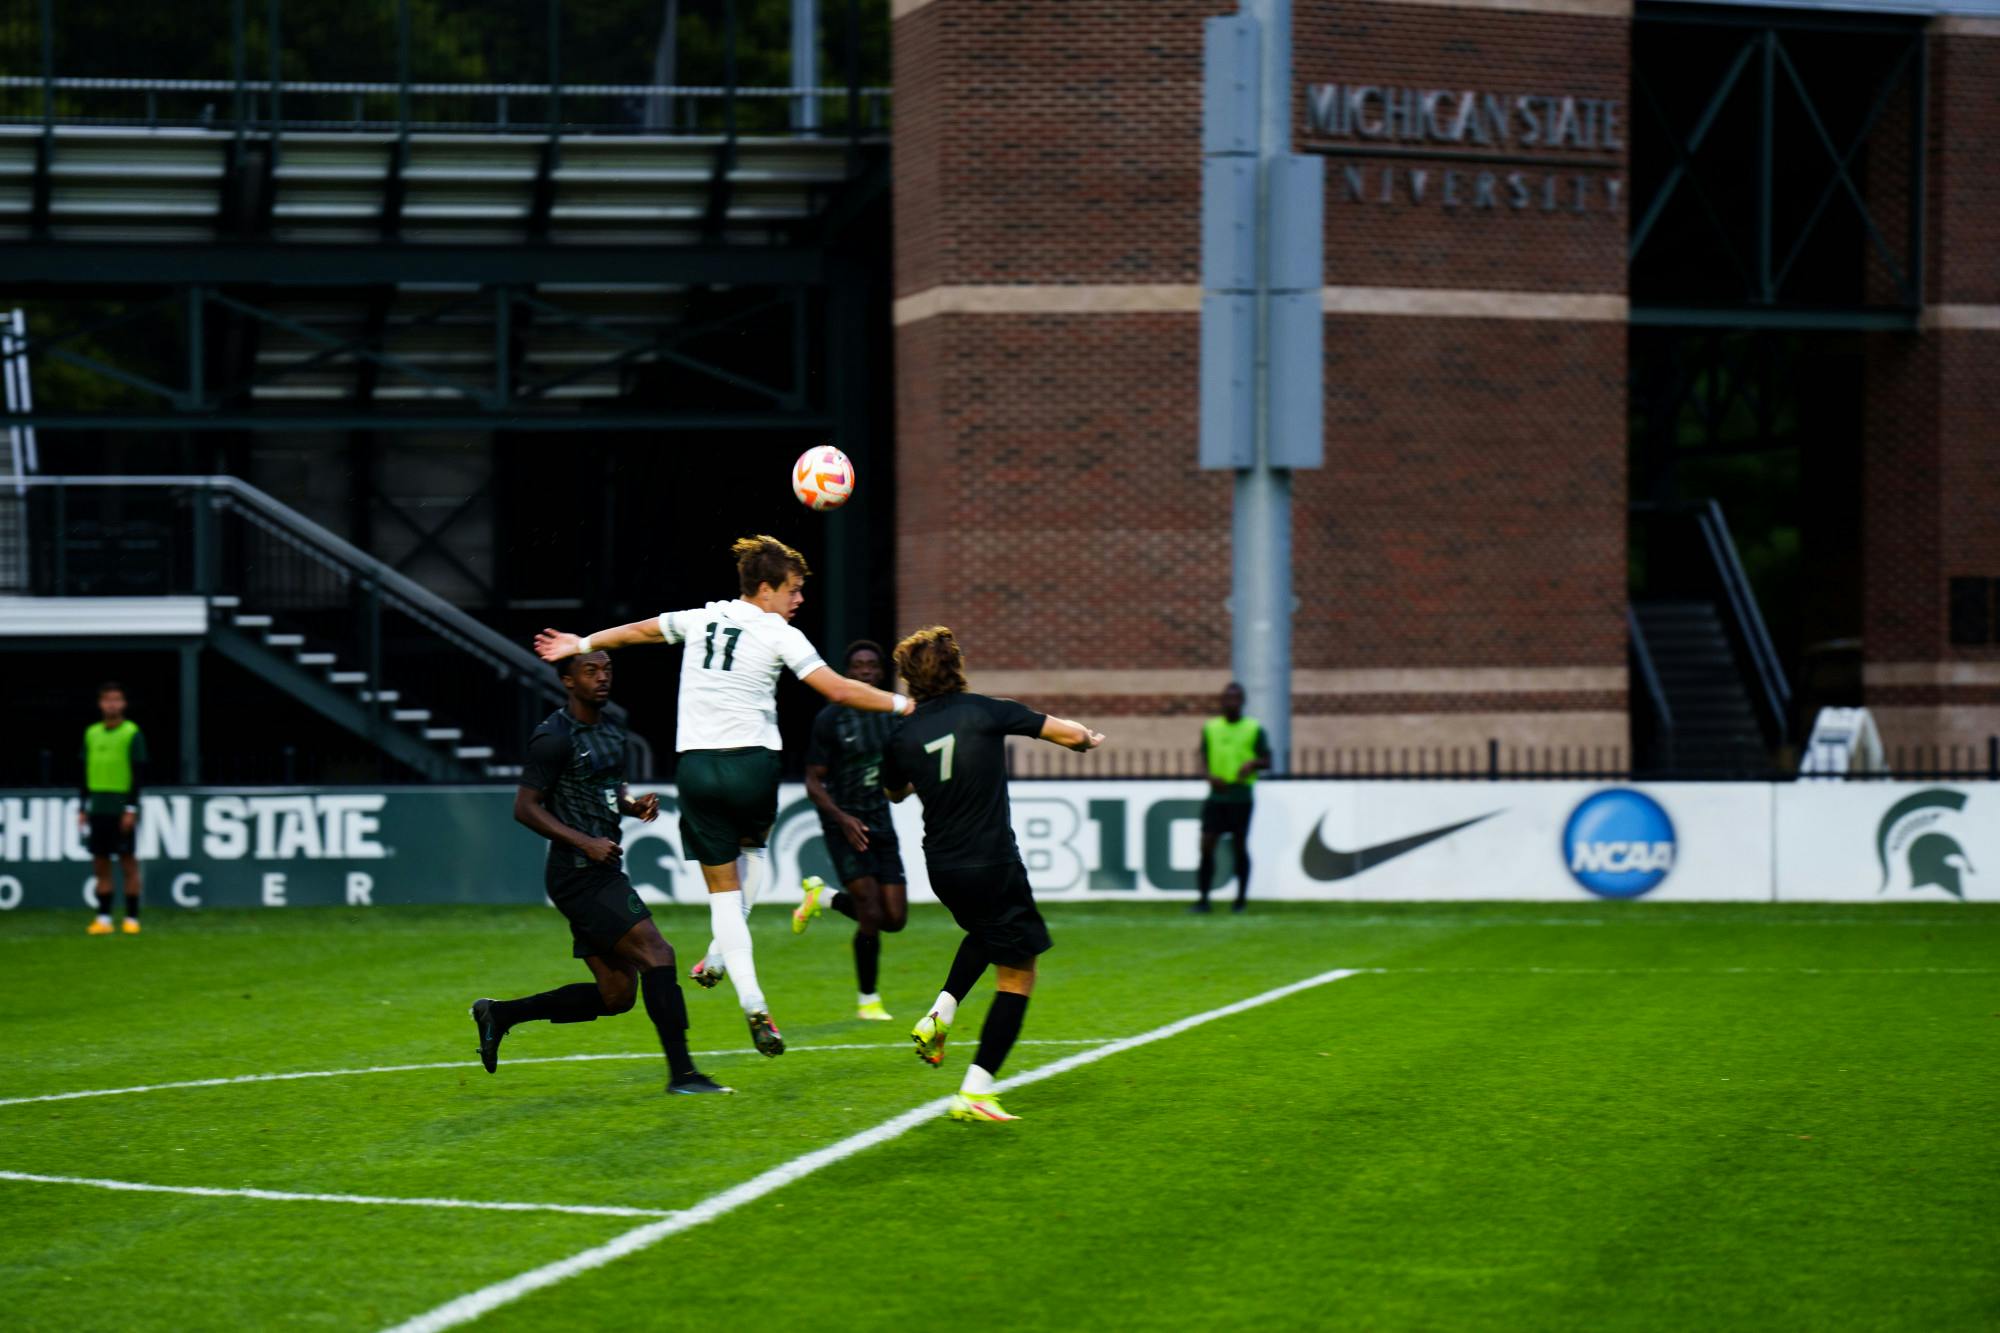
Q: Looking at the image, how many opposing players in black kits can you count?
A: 3